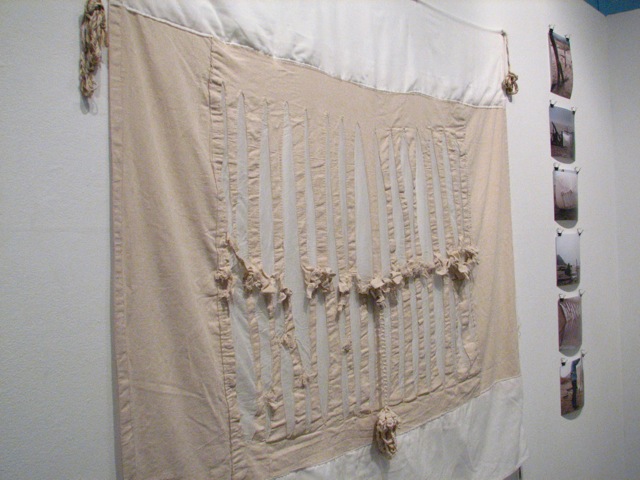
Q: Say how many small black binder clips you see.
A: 12